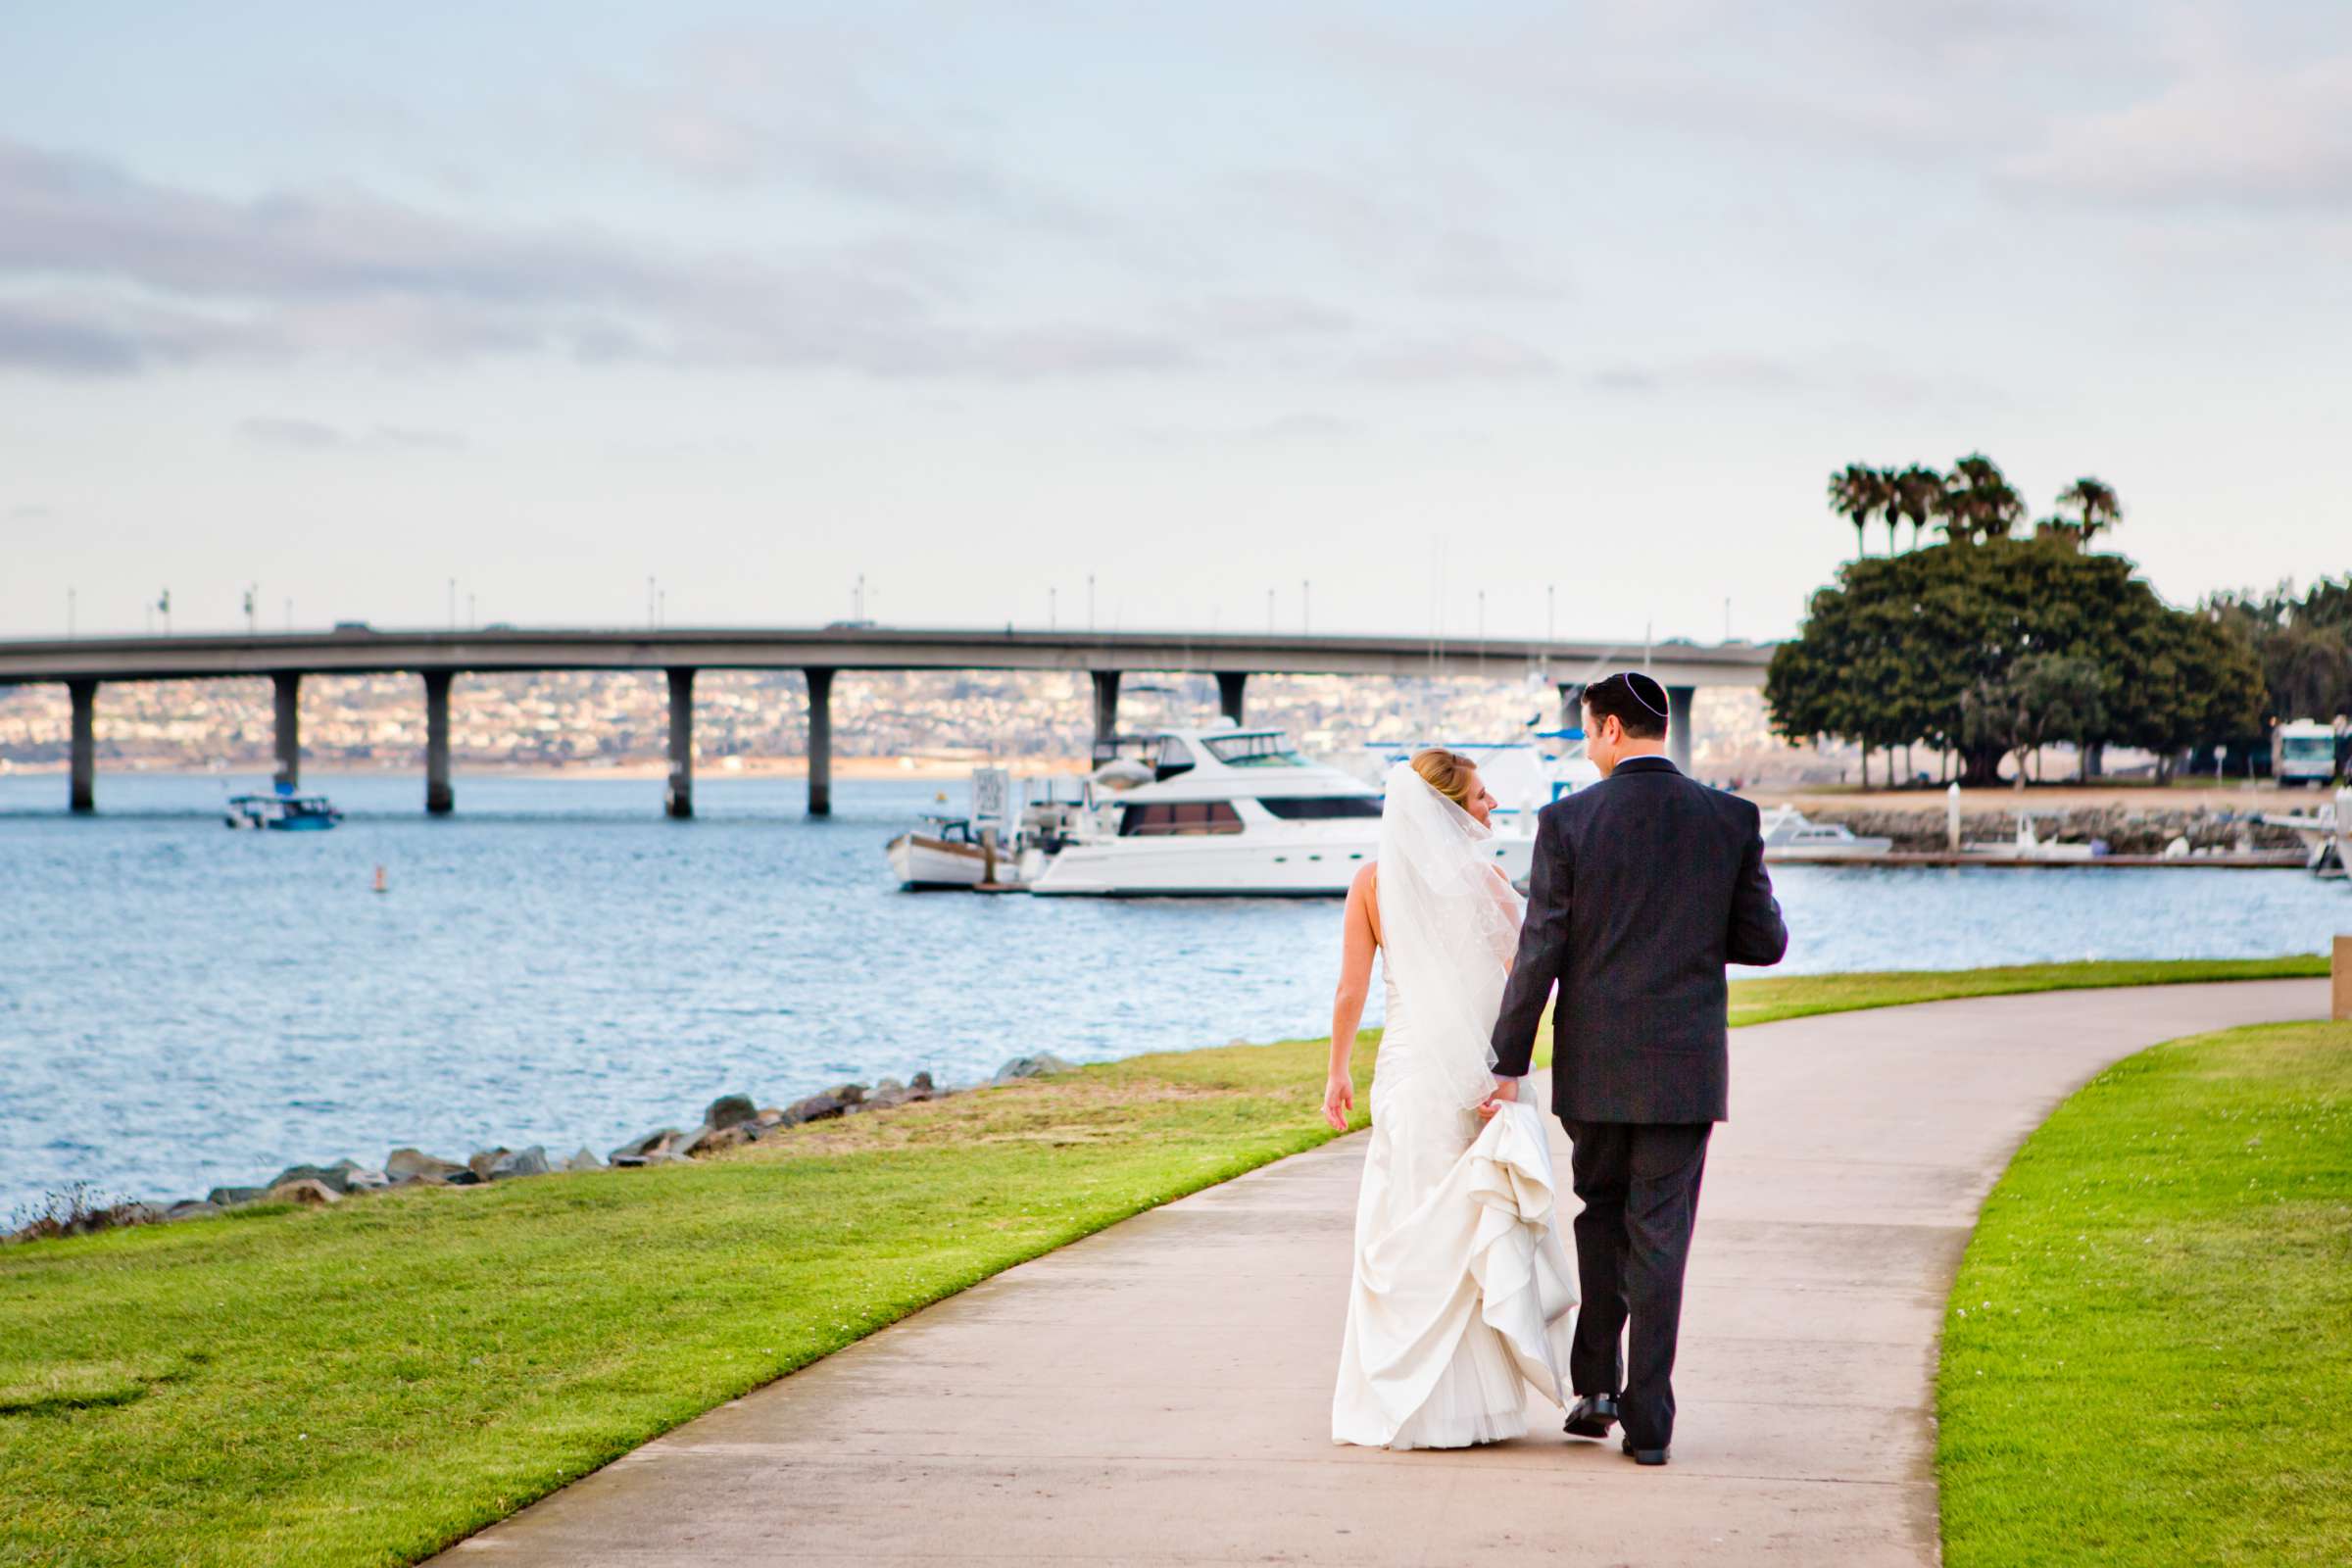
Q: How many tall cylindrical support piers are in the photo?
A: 9